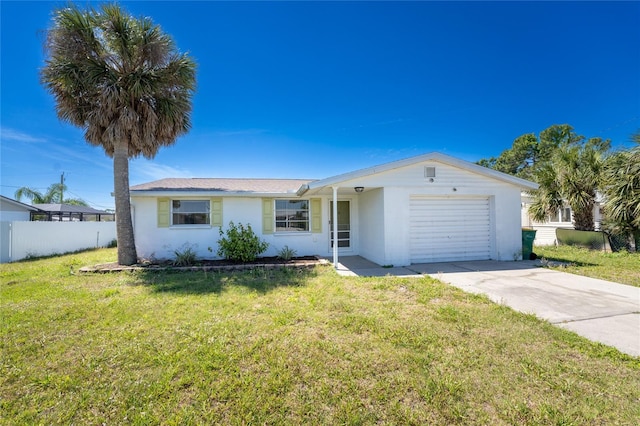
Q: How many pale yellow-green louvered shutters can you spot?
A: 4